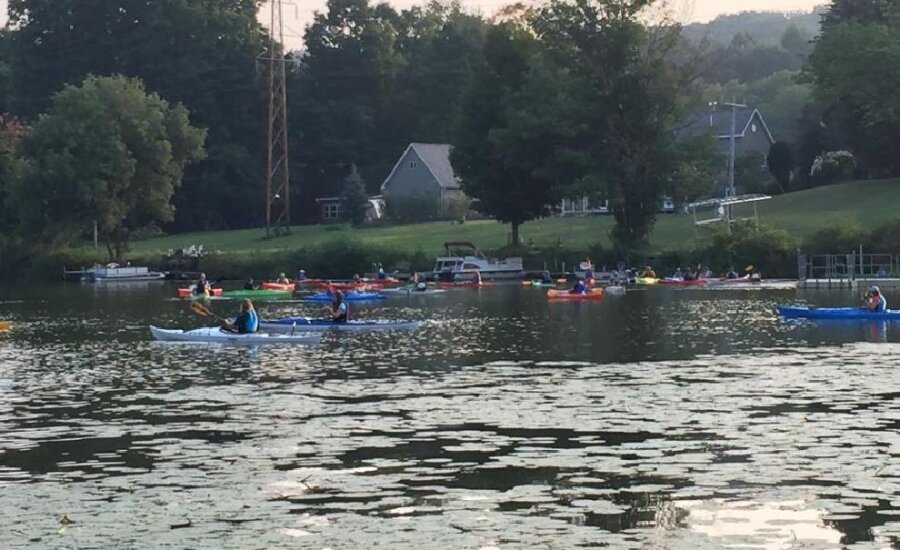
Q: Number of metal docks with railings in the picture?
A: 1